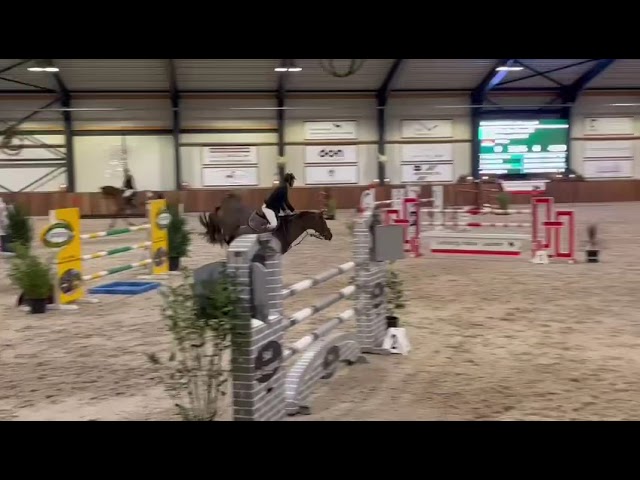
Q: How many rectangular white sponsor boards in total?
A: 11